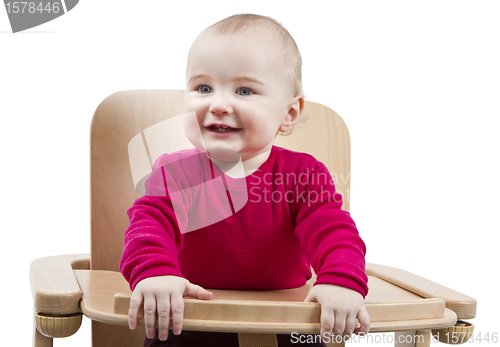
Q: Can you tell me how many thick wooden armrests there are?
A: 2